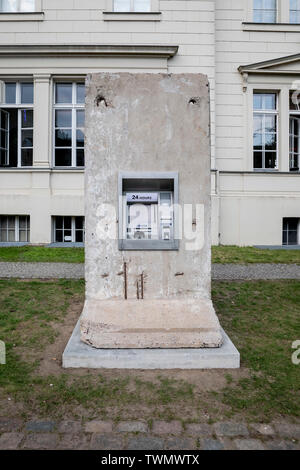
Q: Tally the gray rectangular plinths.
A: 1